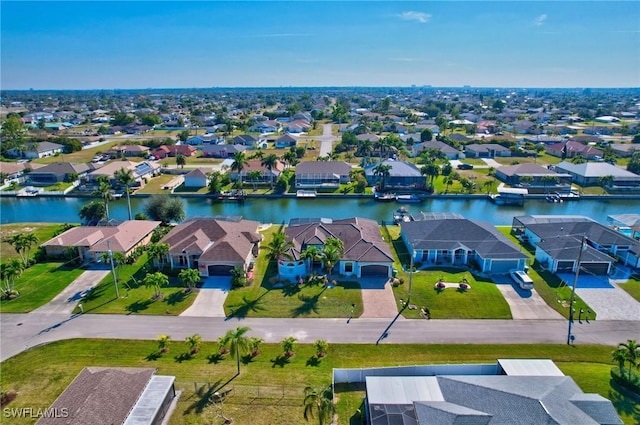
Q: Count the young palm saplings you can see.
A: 6